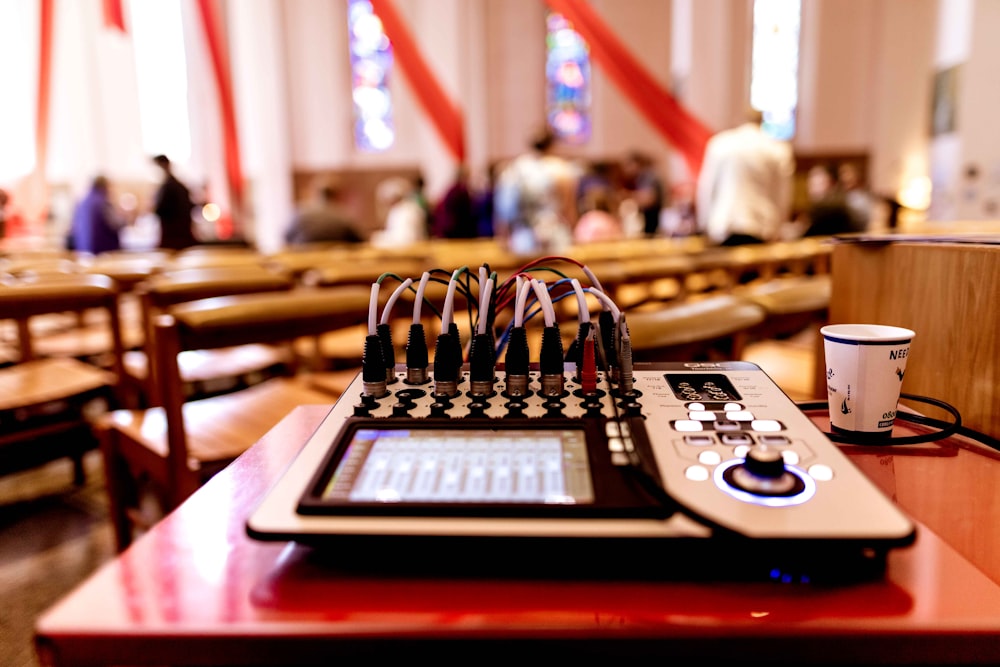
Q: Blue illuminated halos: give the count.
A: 1